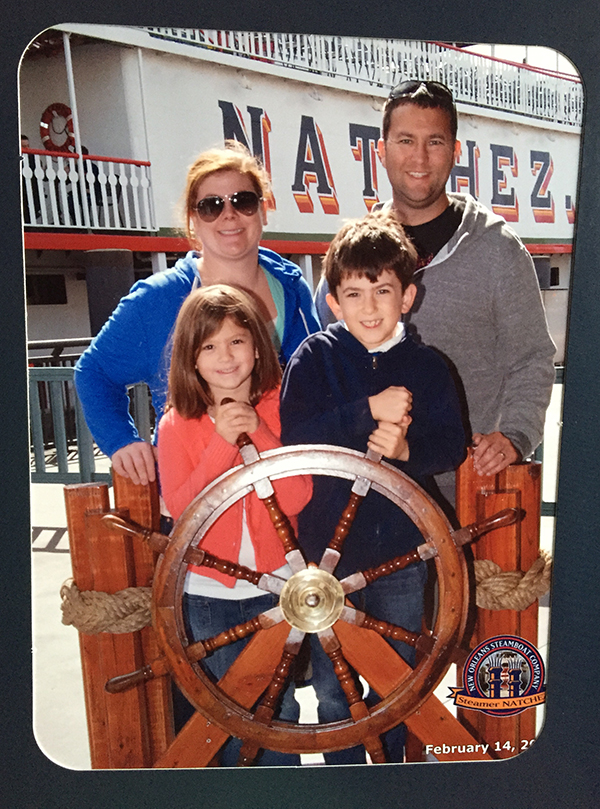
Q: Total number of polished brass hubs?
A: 1